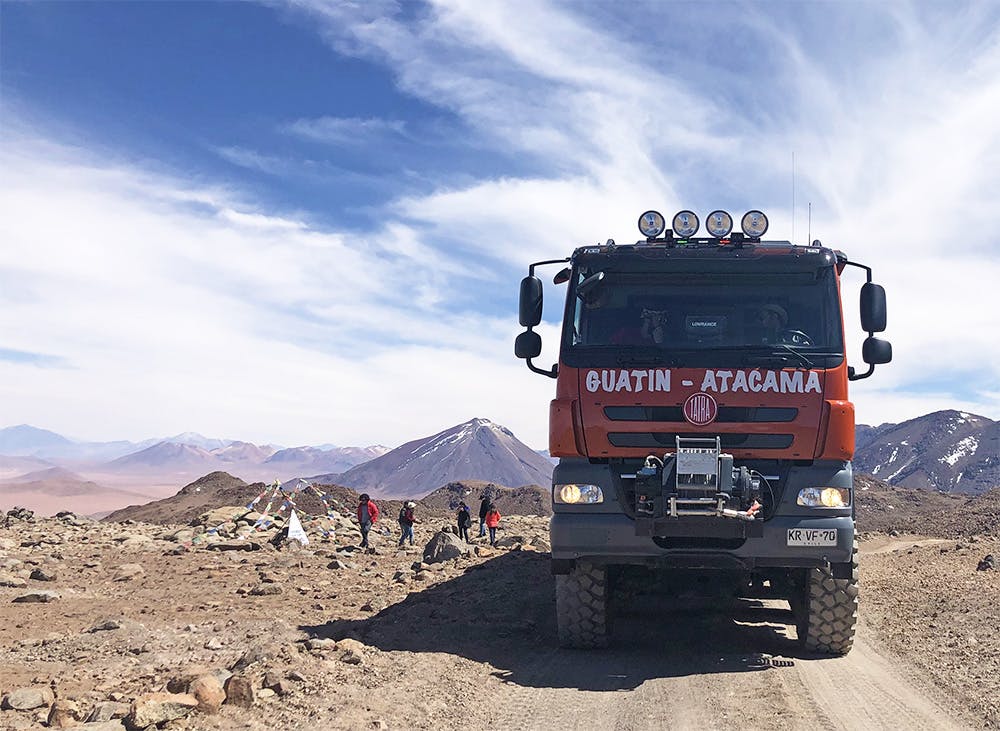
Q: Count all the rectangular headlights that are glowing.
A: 2